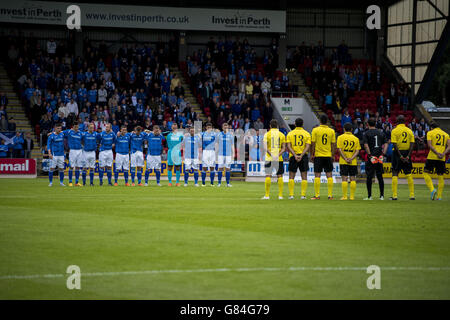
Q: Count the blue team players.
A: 11